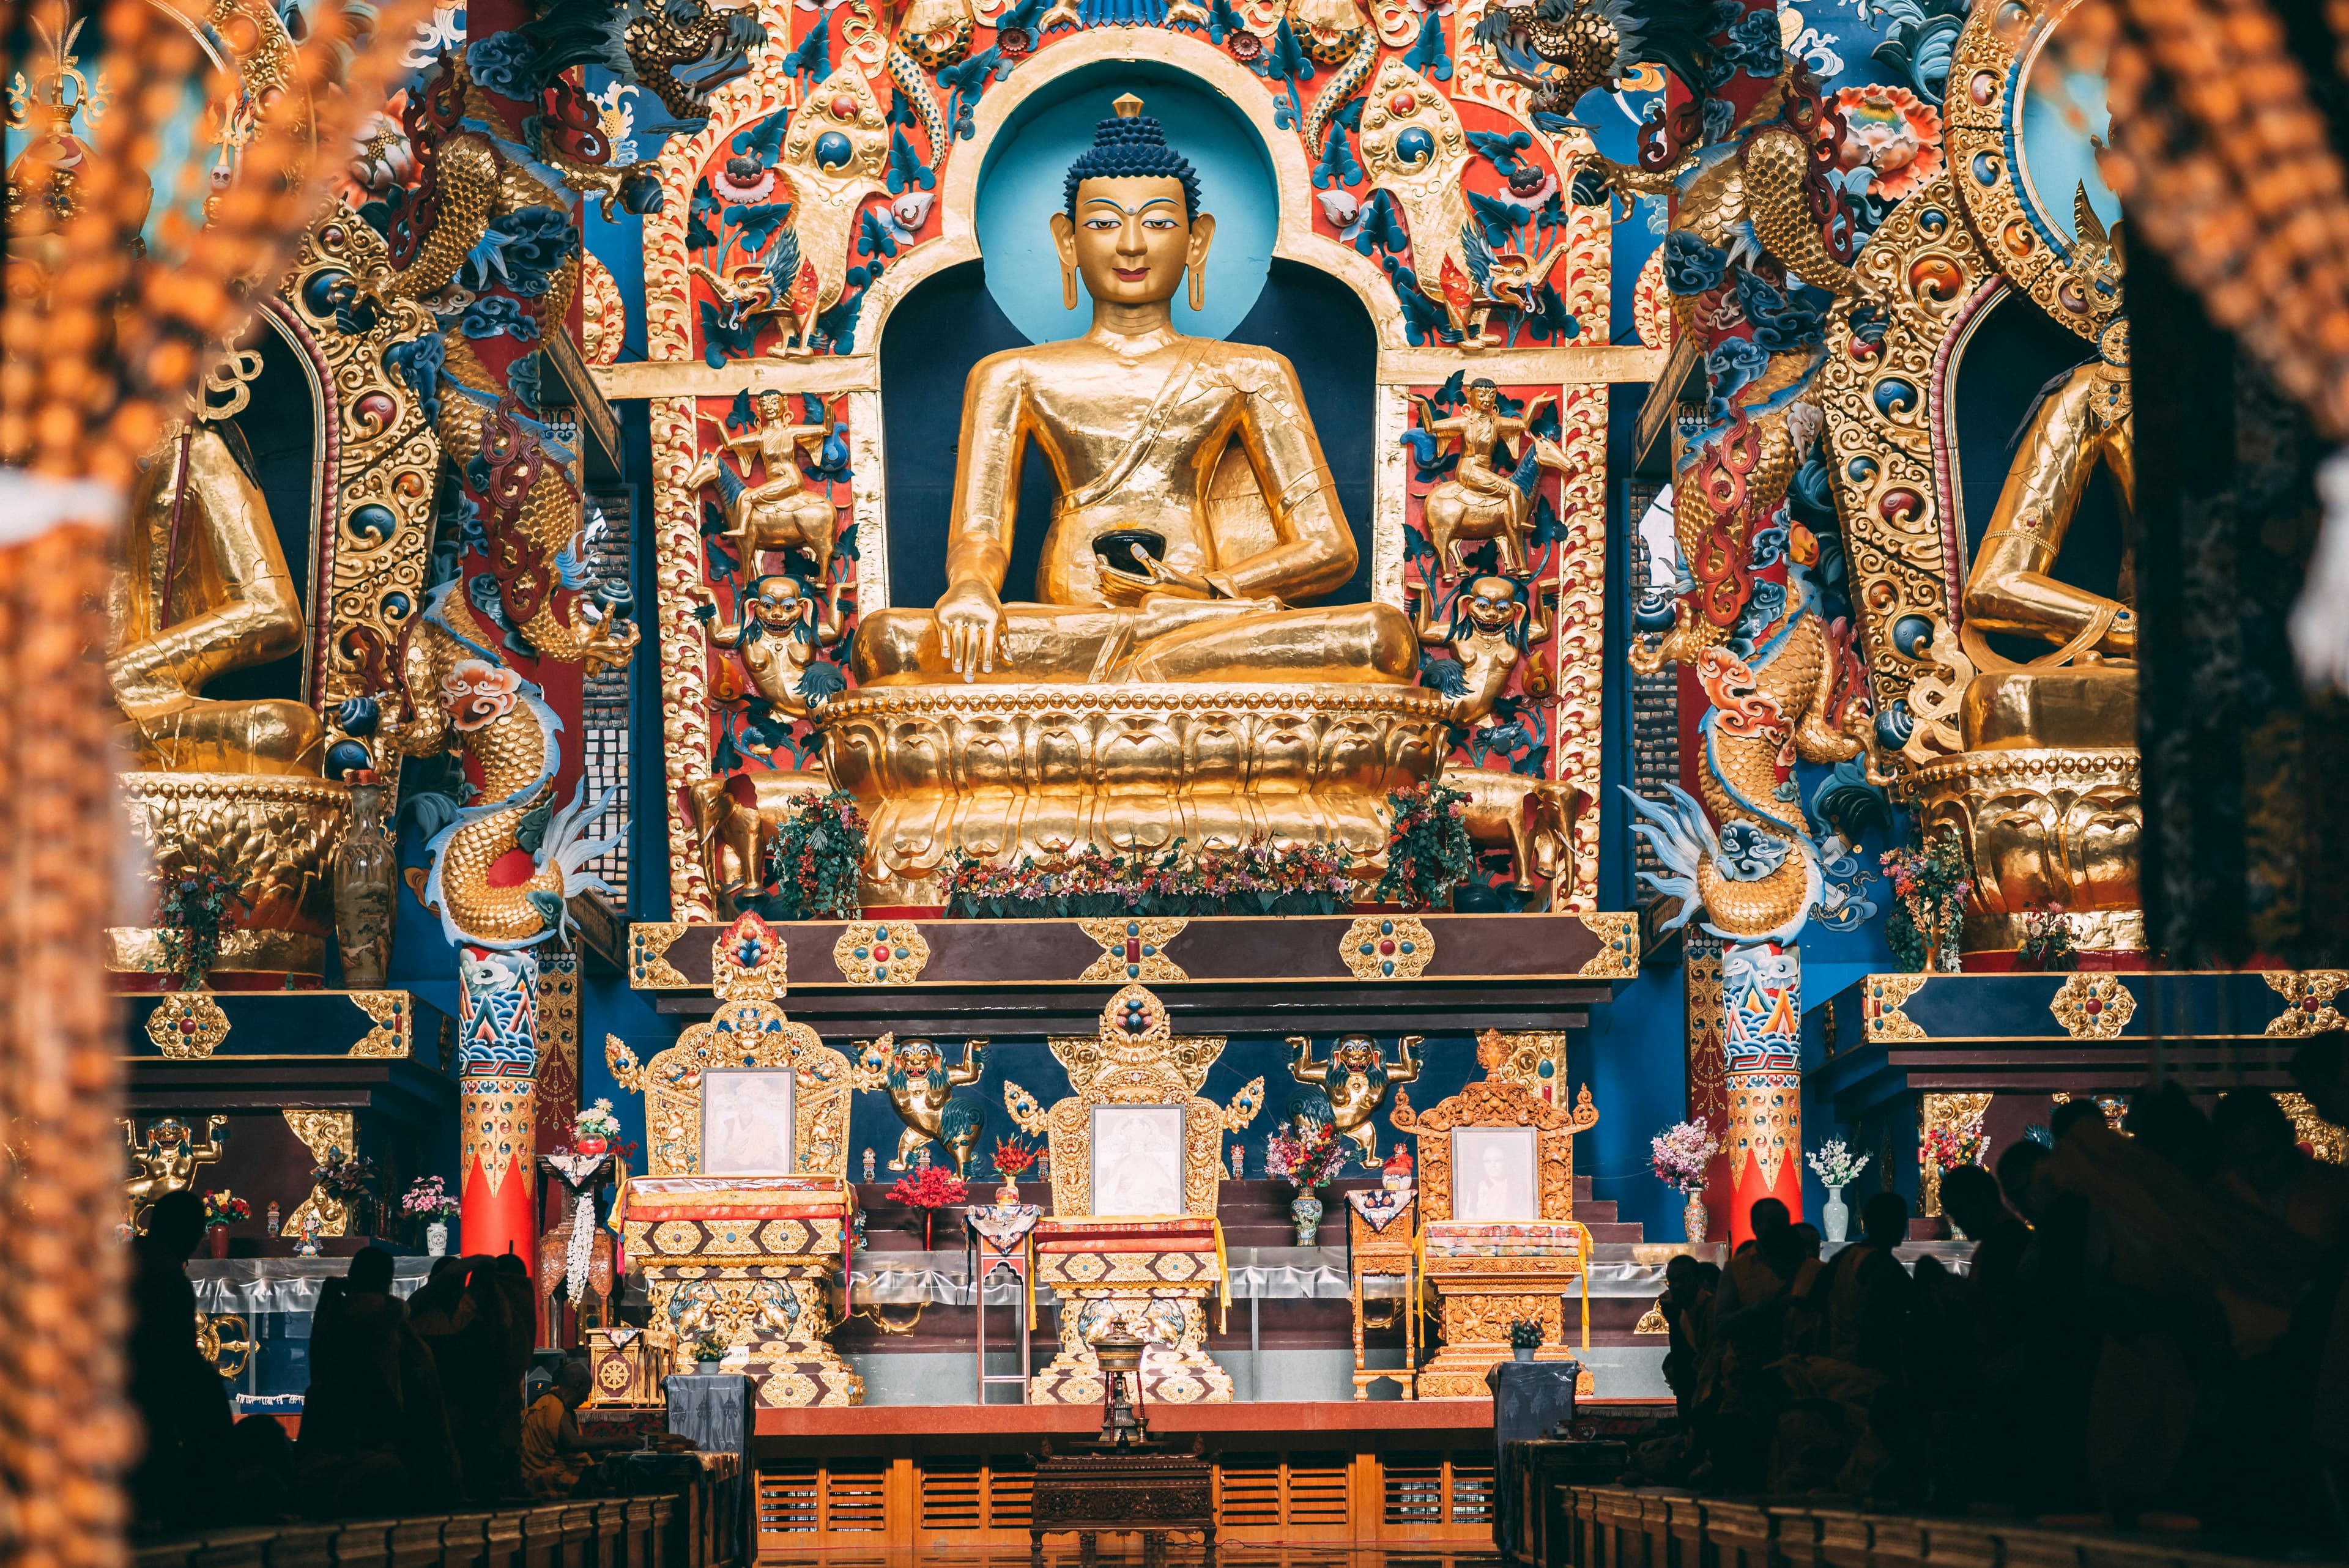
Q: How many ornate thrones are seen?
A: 3